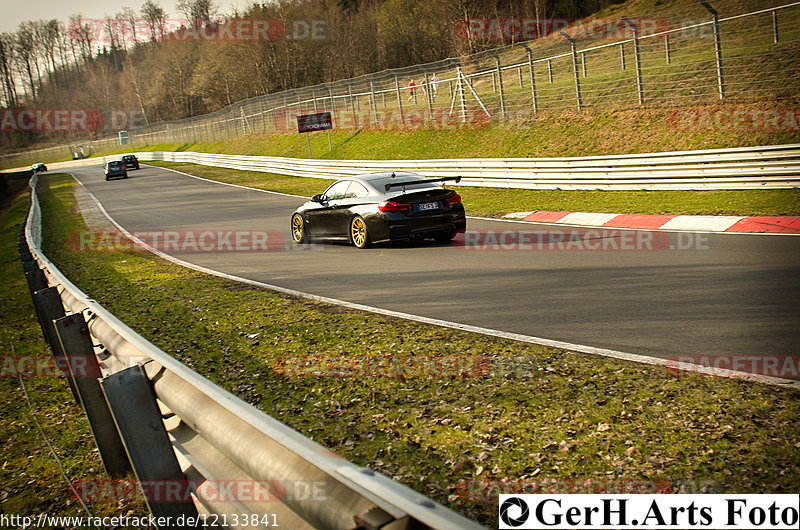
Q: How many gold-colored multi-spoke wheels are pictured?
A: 2